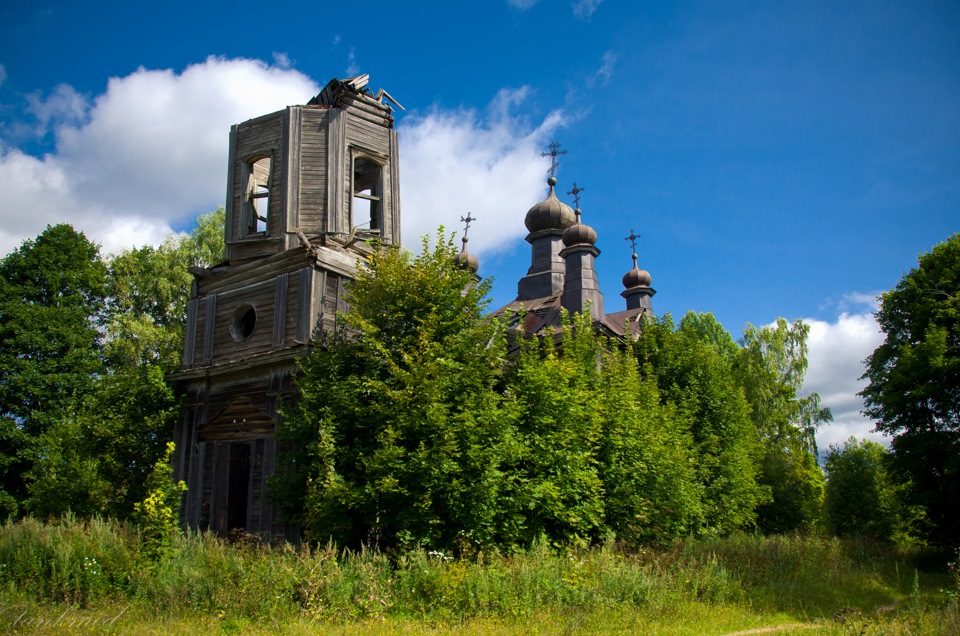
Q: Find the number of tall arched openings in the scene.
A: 2